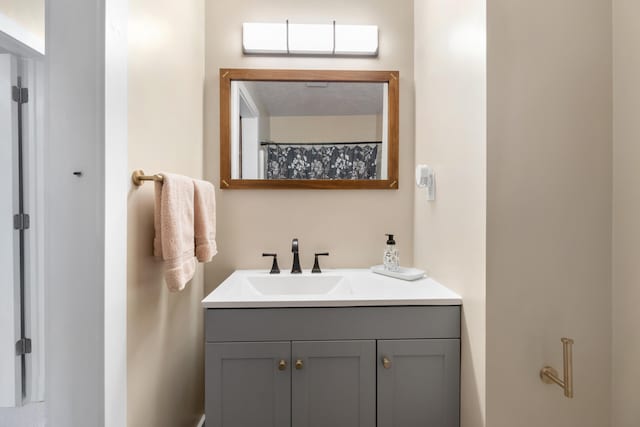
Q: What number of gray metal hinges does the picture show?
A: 3